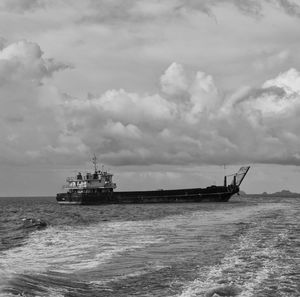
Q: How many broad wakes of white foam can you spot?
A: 2